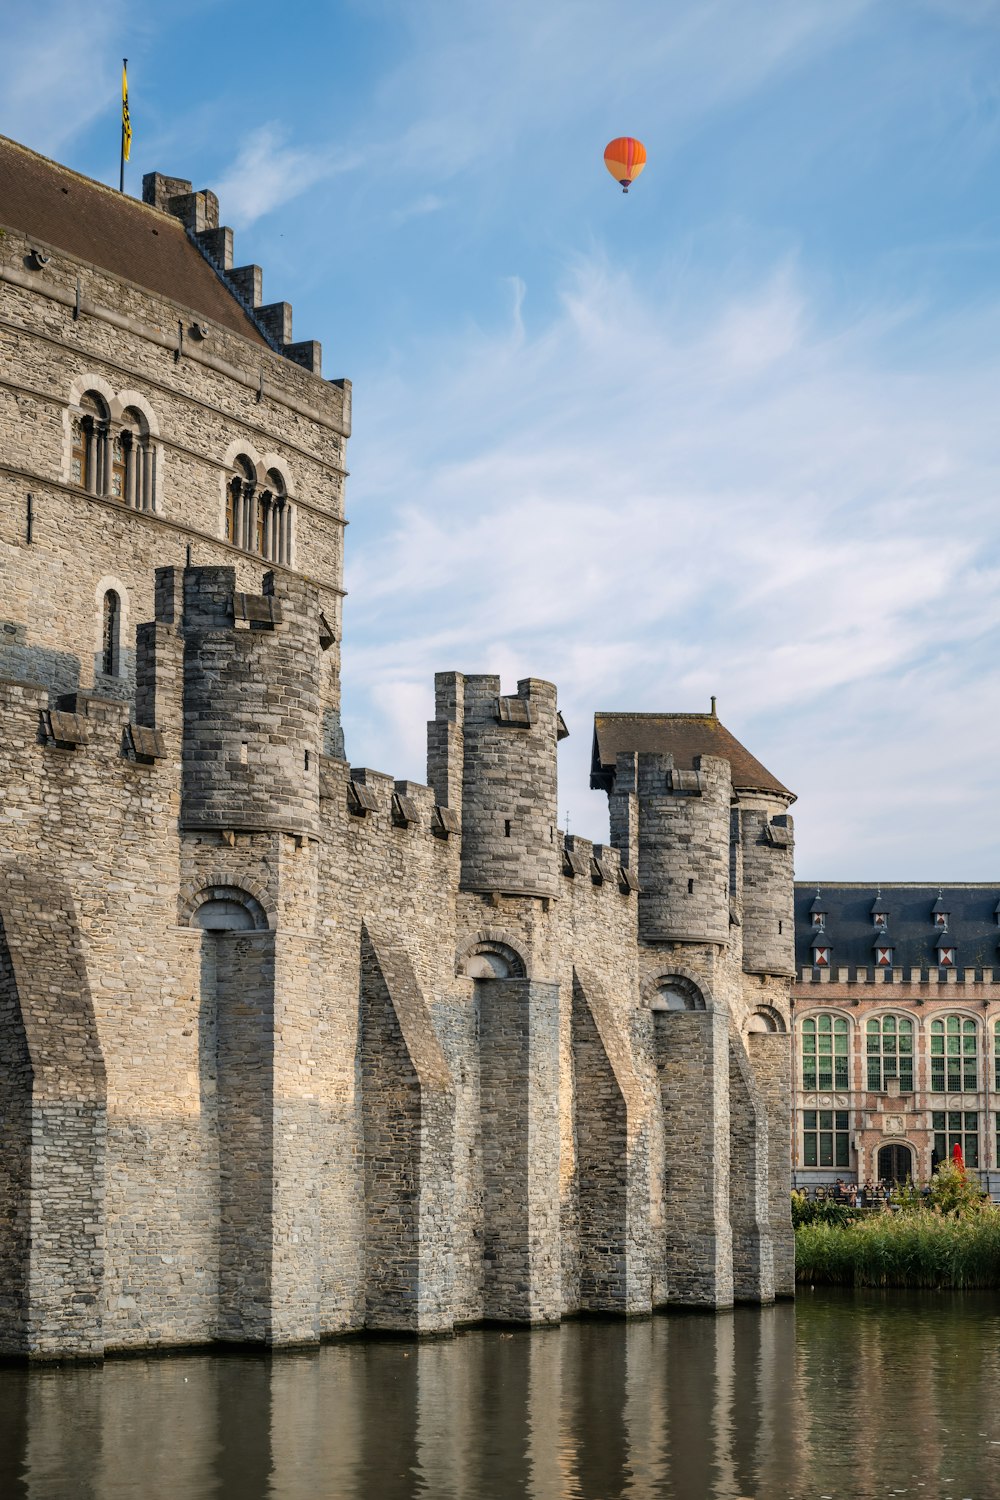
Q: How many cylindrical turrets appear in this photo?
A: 4